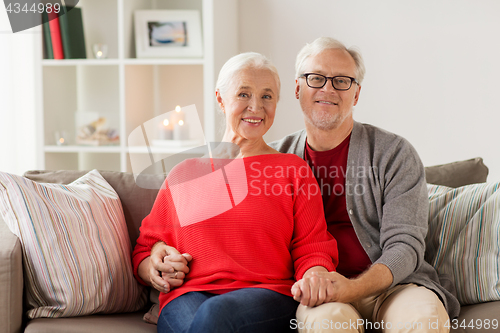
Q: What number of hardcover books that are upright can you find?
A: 3